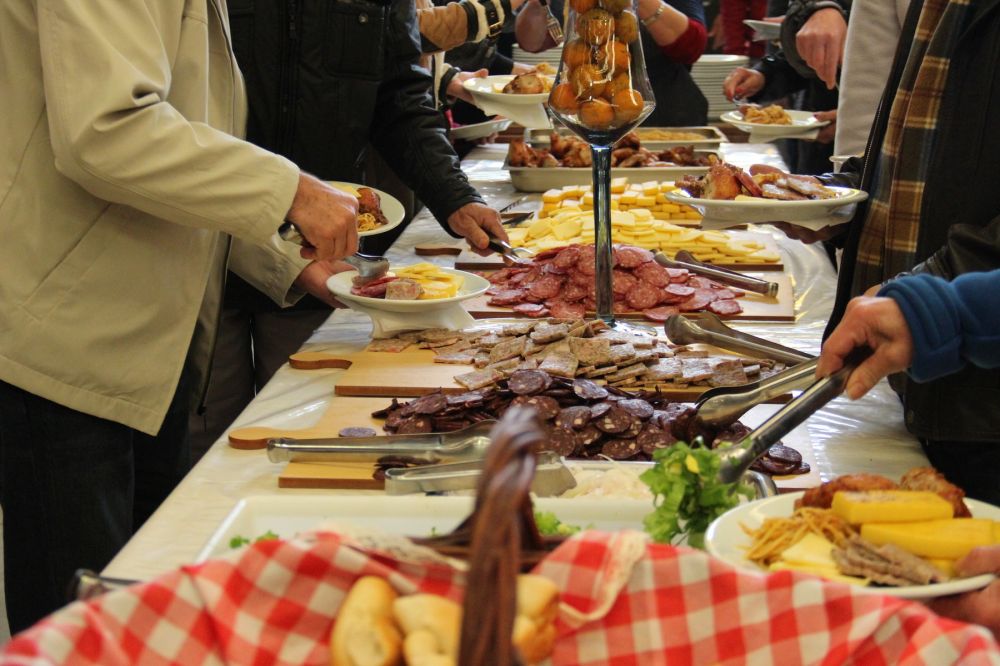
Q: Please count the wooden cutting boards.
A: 5